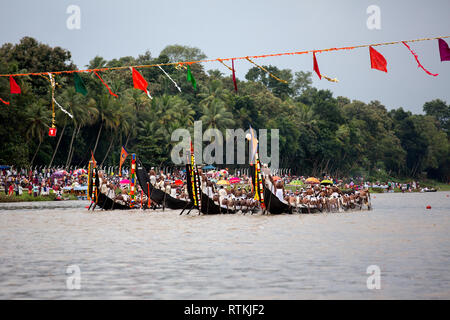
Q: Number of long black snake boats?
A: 4